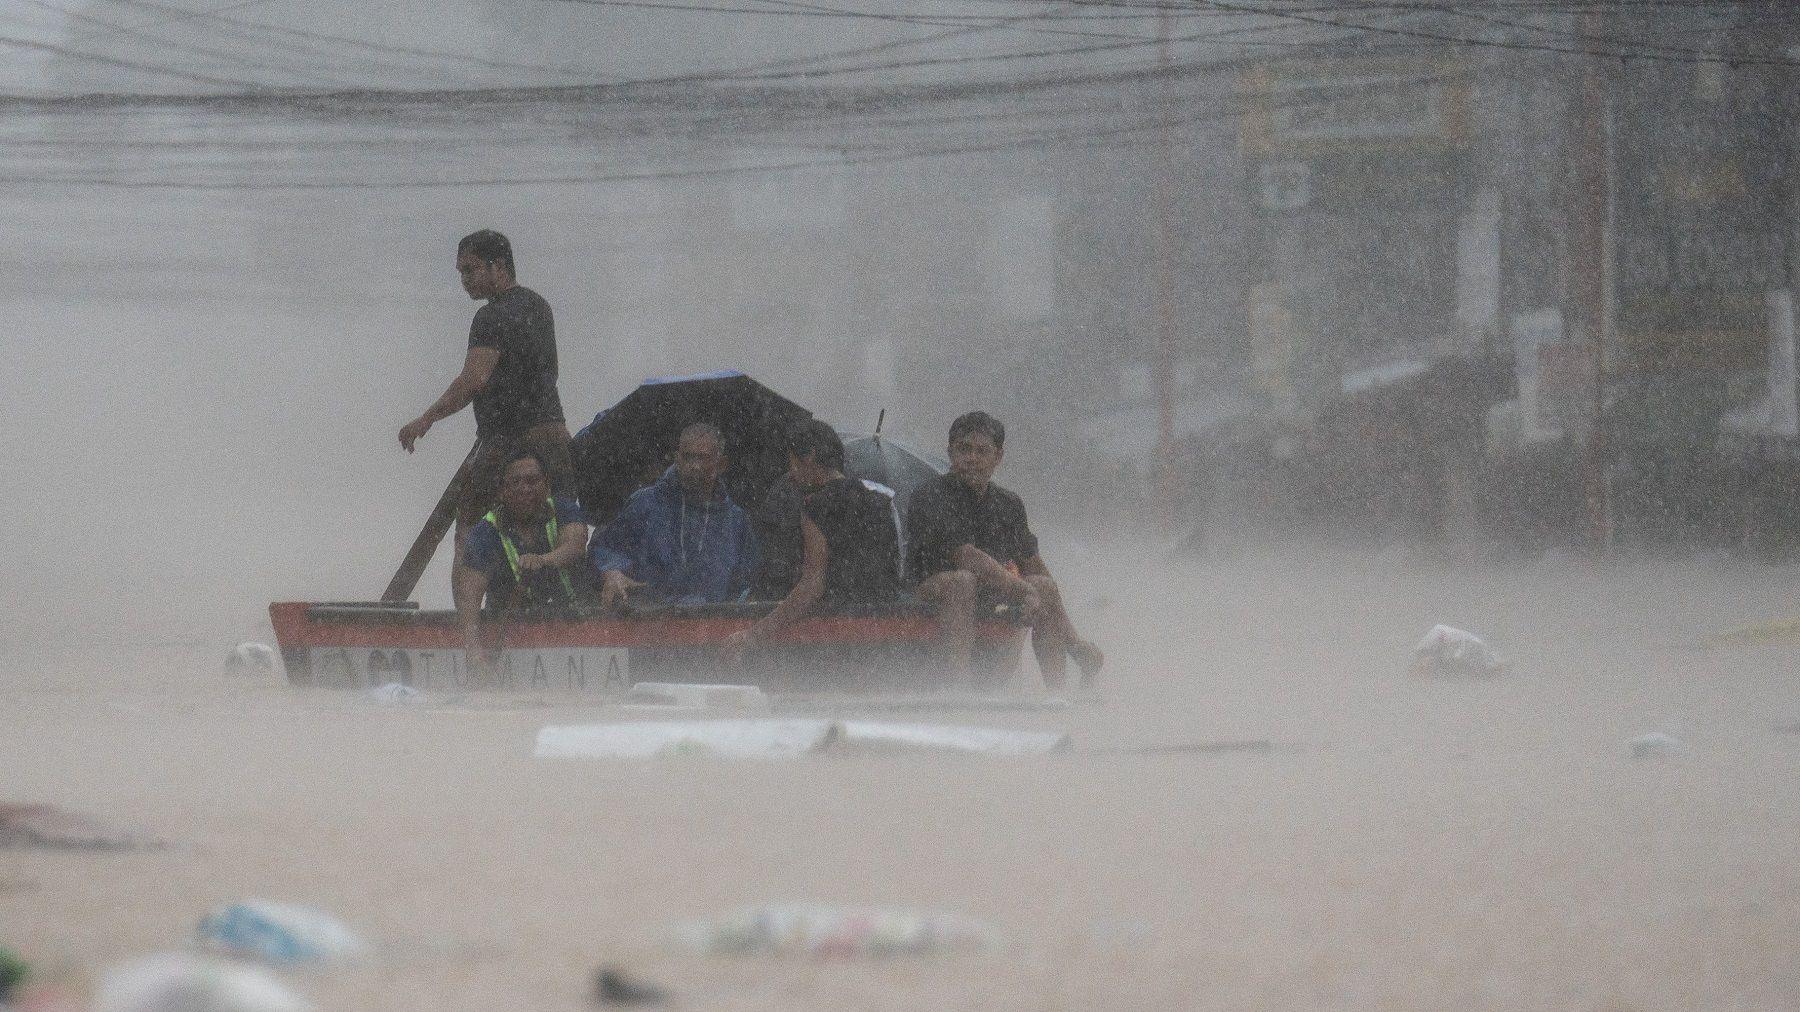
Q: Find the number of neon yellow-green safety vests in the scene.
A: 1